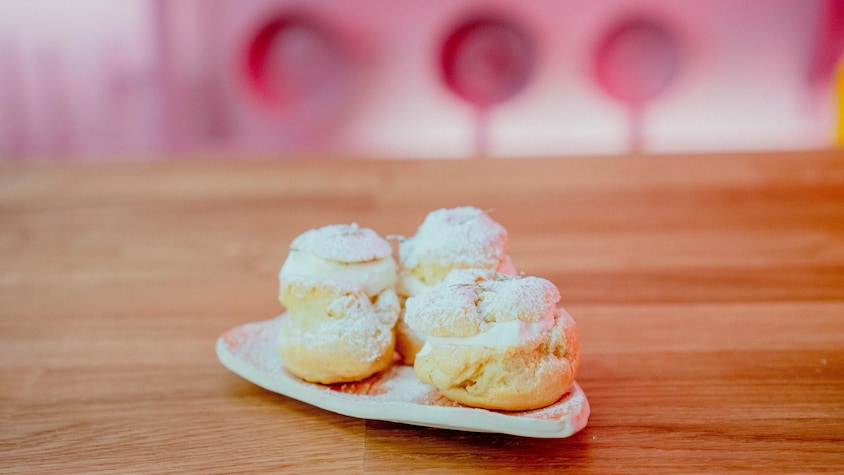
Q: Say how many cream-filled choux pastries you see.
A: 3